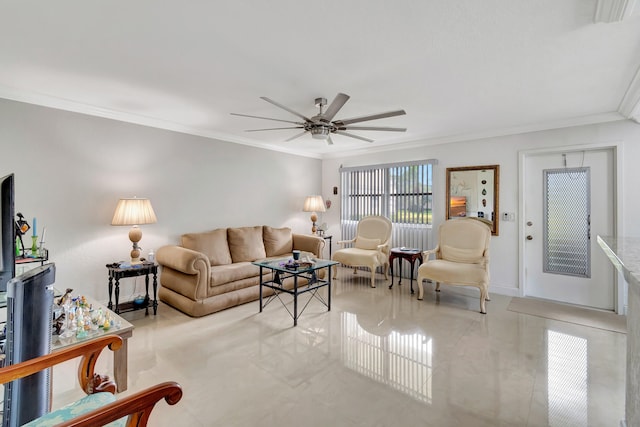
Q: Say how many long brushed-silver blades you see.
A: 9